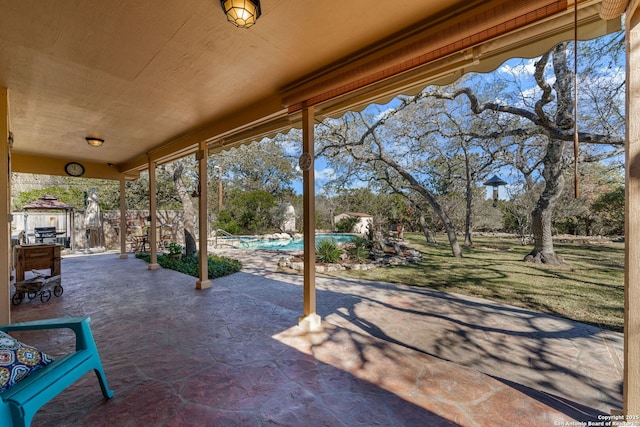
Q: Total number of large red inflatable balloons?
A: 0